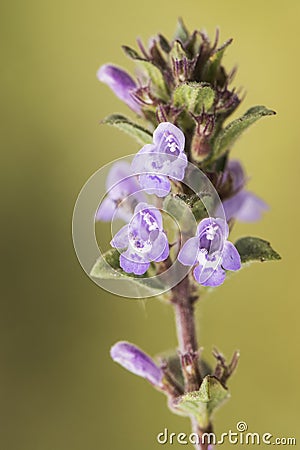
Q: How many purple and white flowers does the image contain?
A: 3